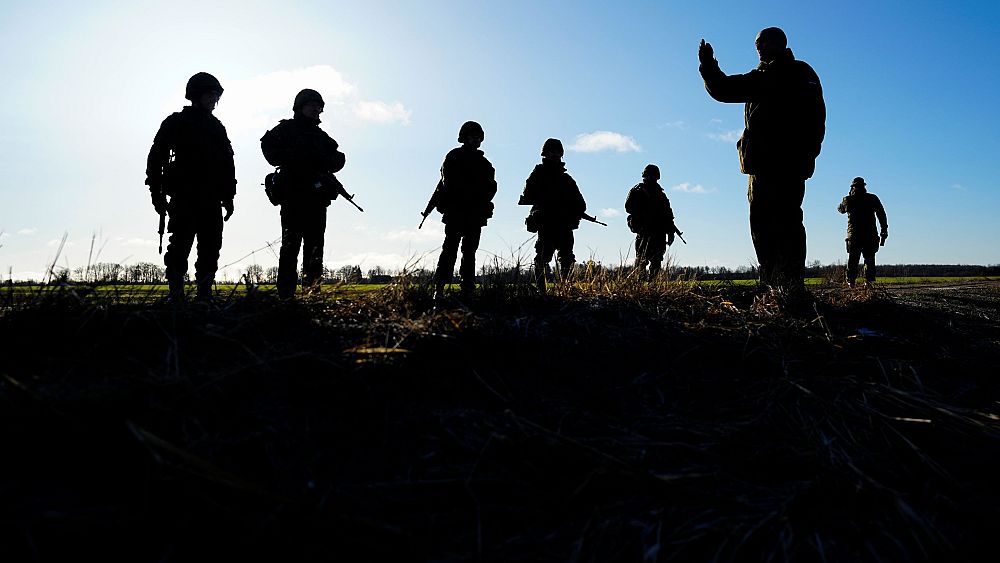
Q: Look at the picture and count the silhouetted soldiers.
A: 7